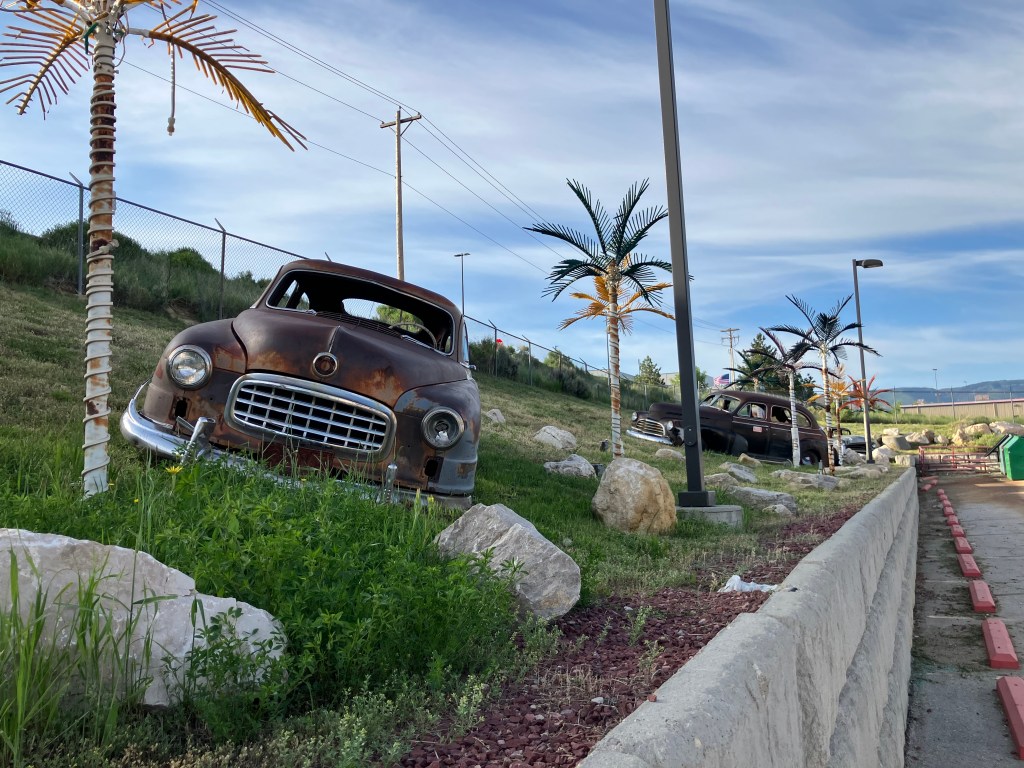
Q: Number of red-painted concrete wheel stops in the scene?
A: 14